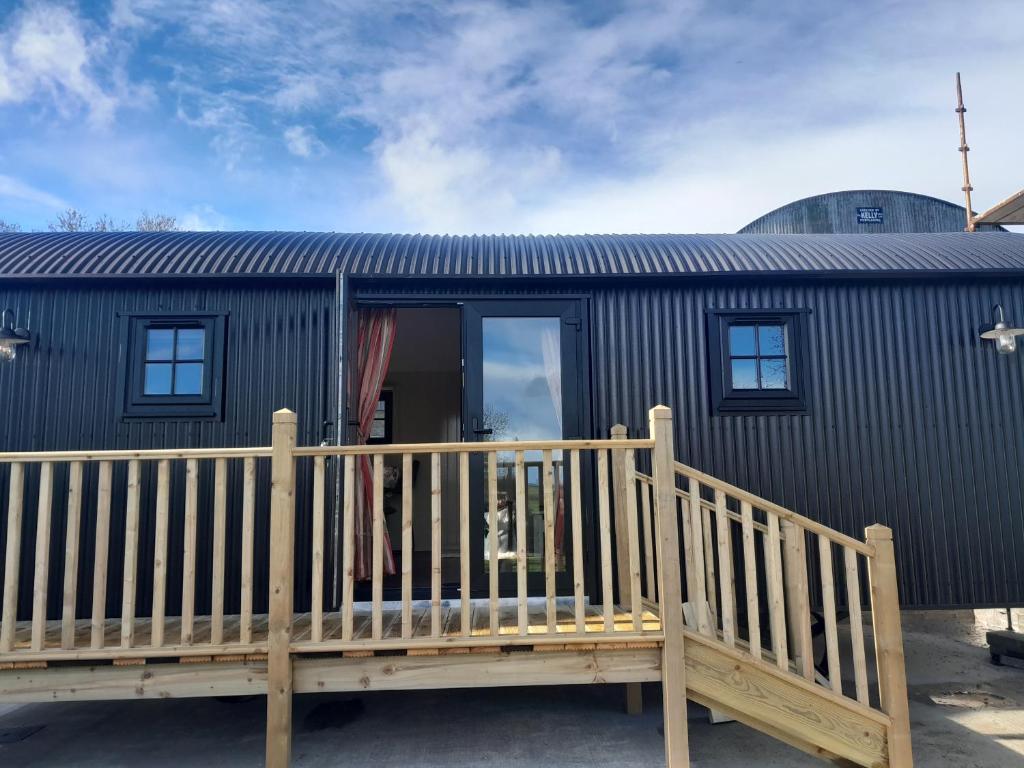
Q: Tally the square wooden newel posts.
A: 5